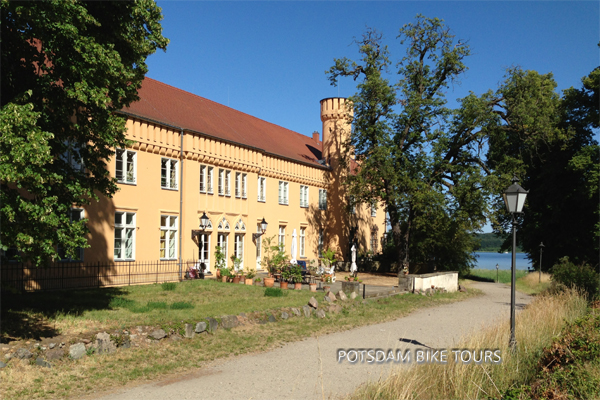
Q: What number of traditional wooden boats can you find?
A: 0